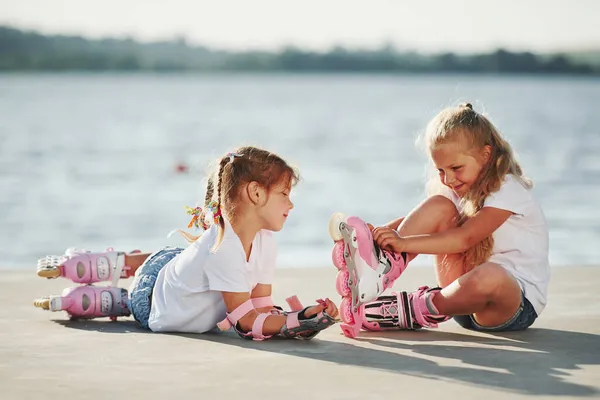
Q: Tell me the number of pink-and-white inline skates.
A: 4